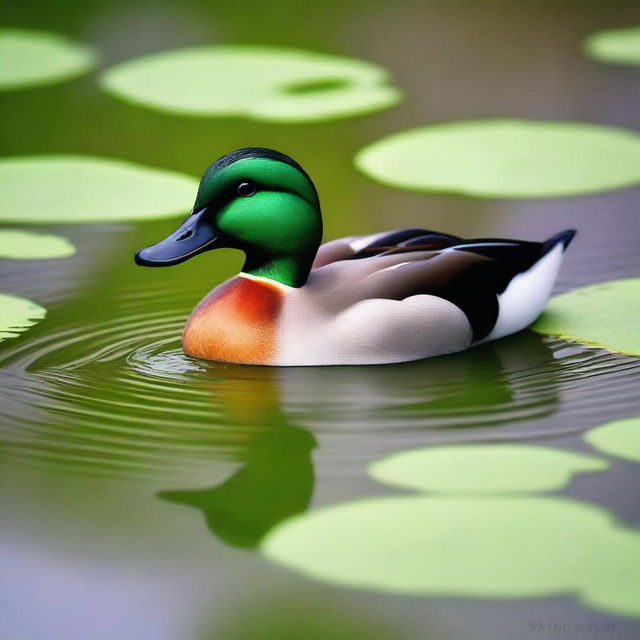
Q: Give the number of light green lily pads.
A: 11